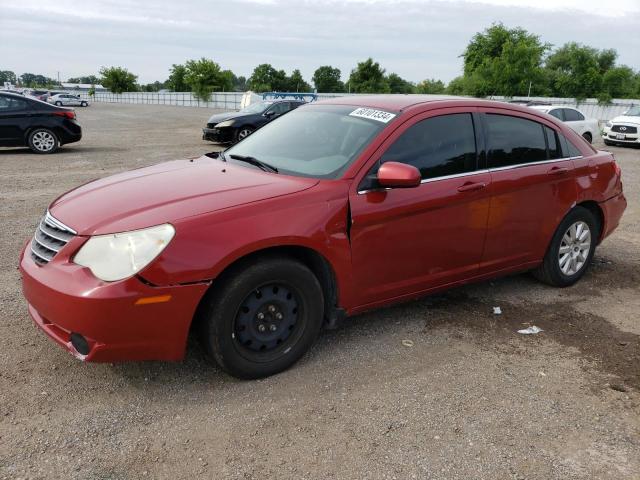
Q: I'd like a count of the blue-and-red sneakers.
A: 0